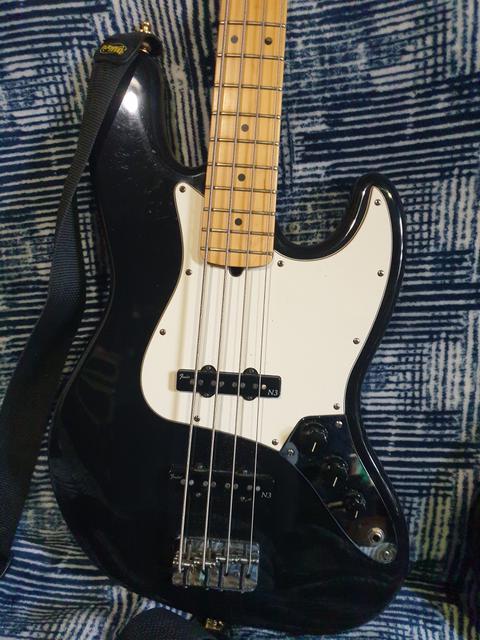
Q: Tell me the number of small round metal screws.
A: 13